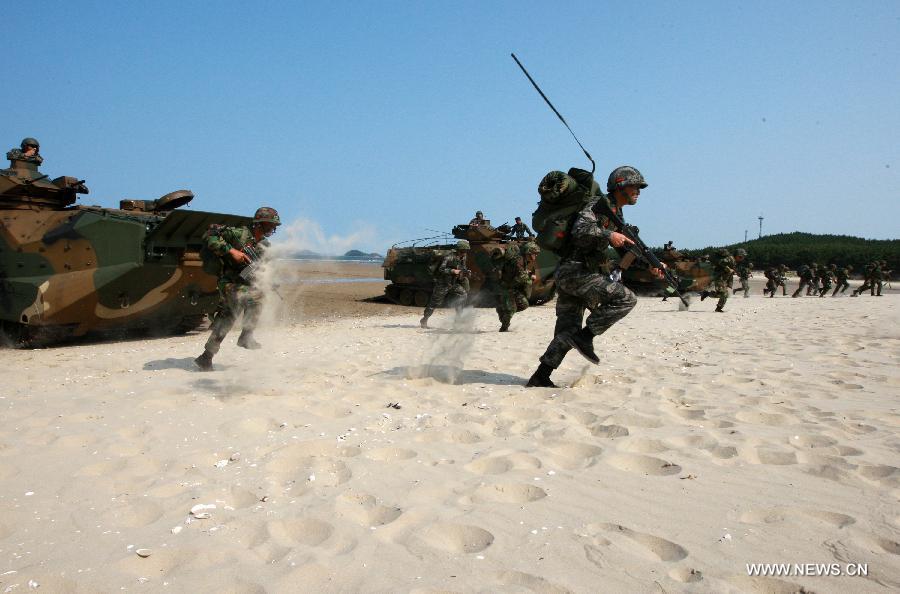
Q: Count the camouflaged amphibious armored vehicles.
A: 3